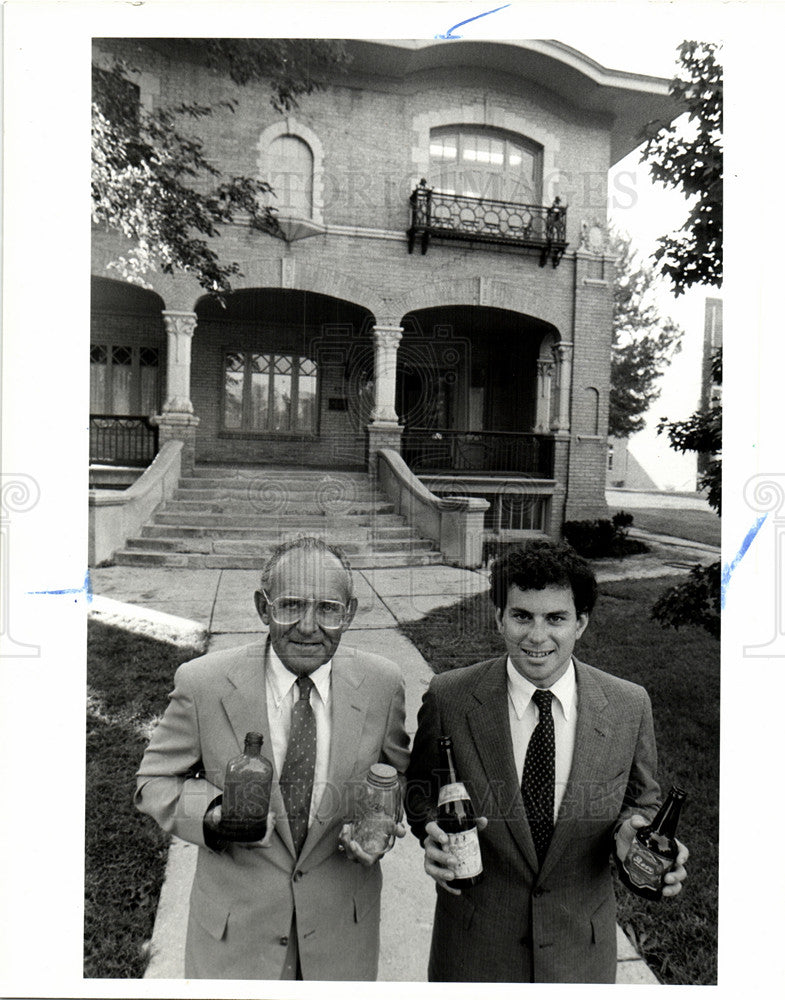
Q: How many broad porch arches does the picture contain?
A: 3